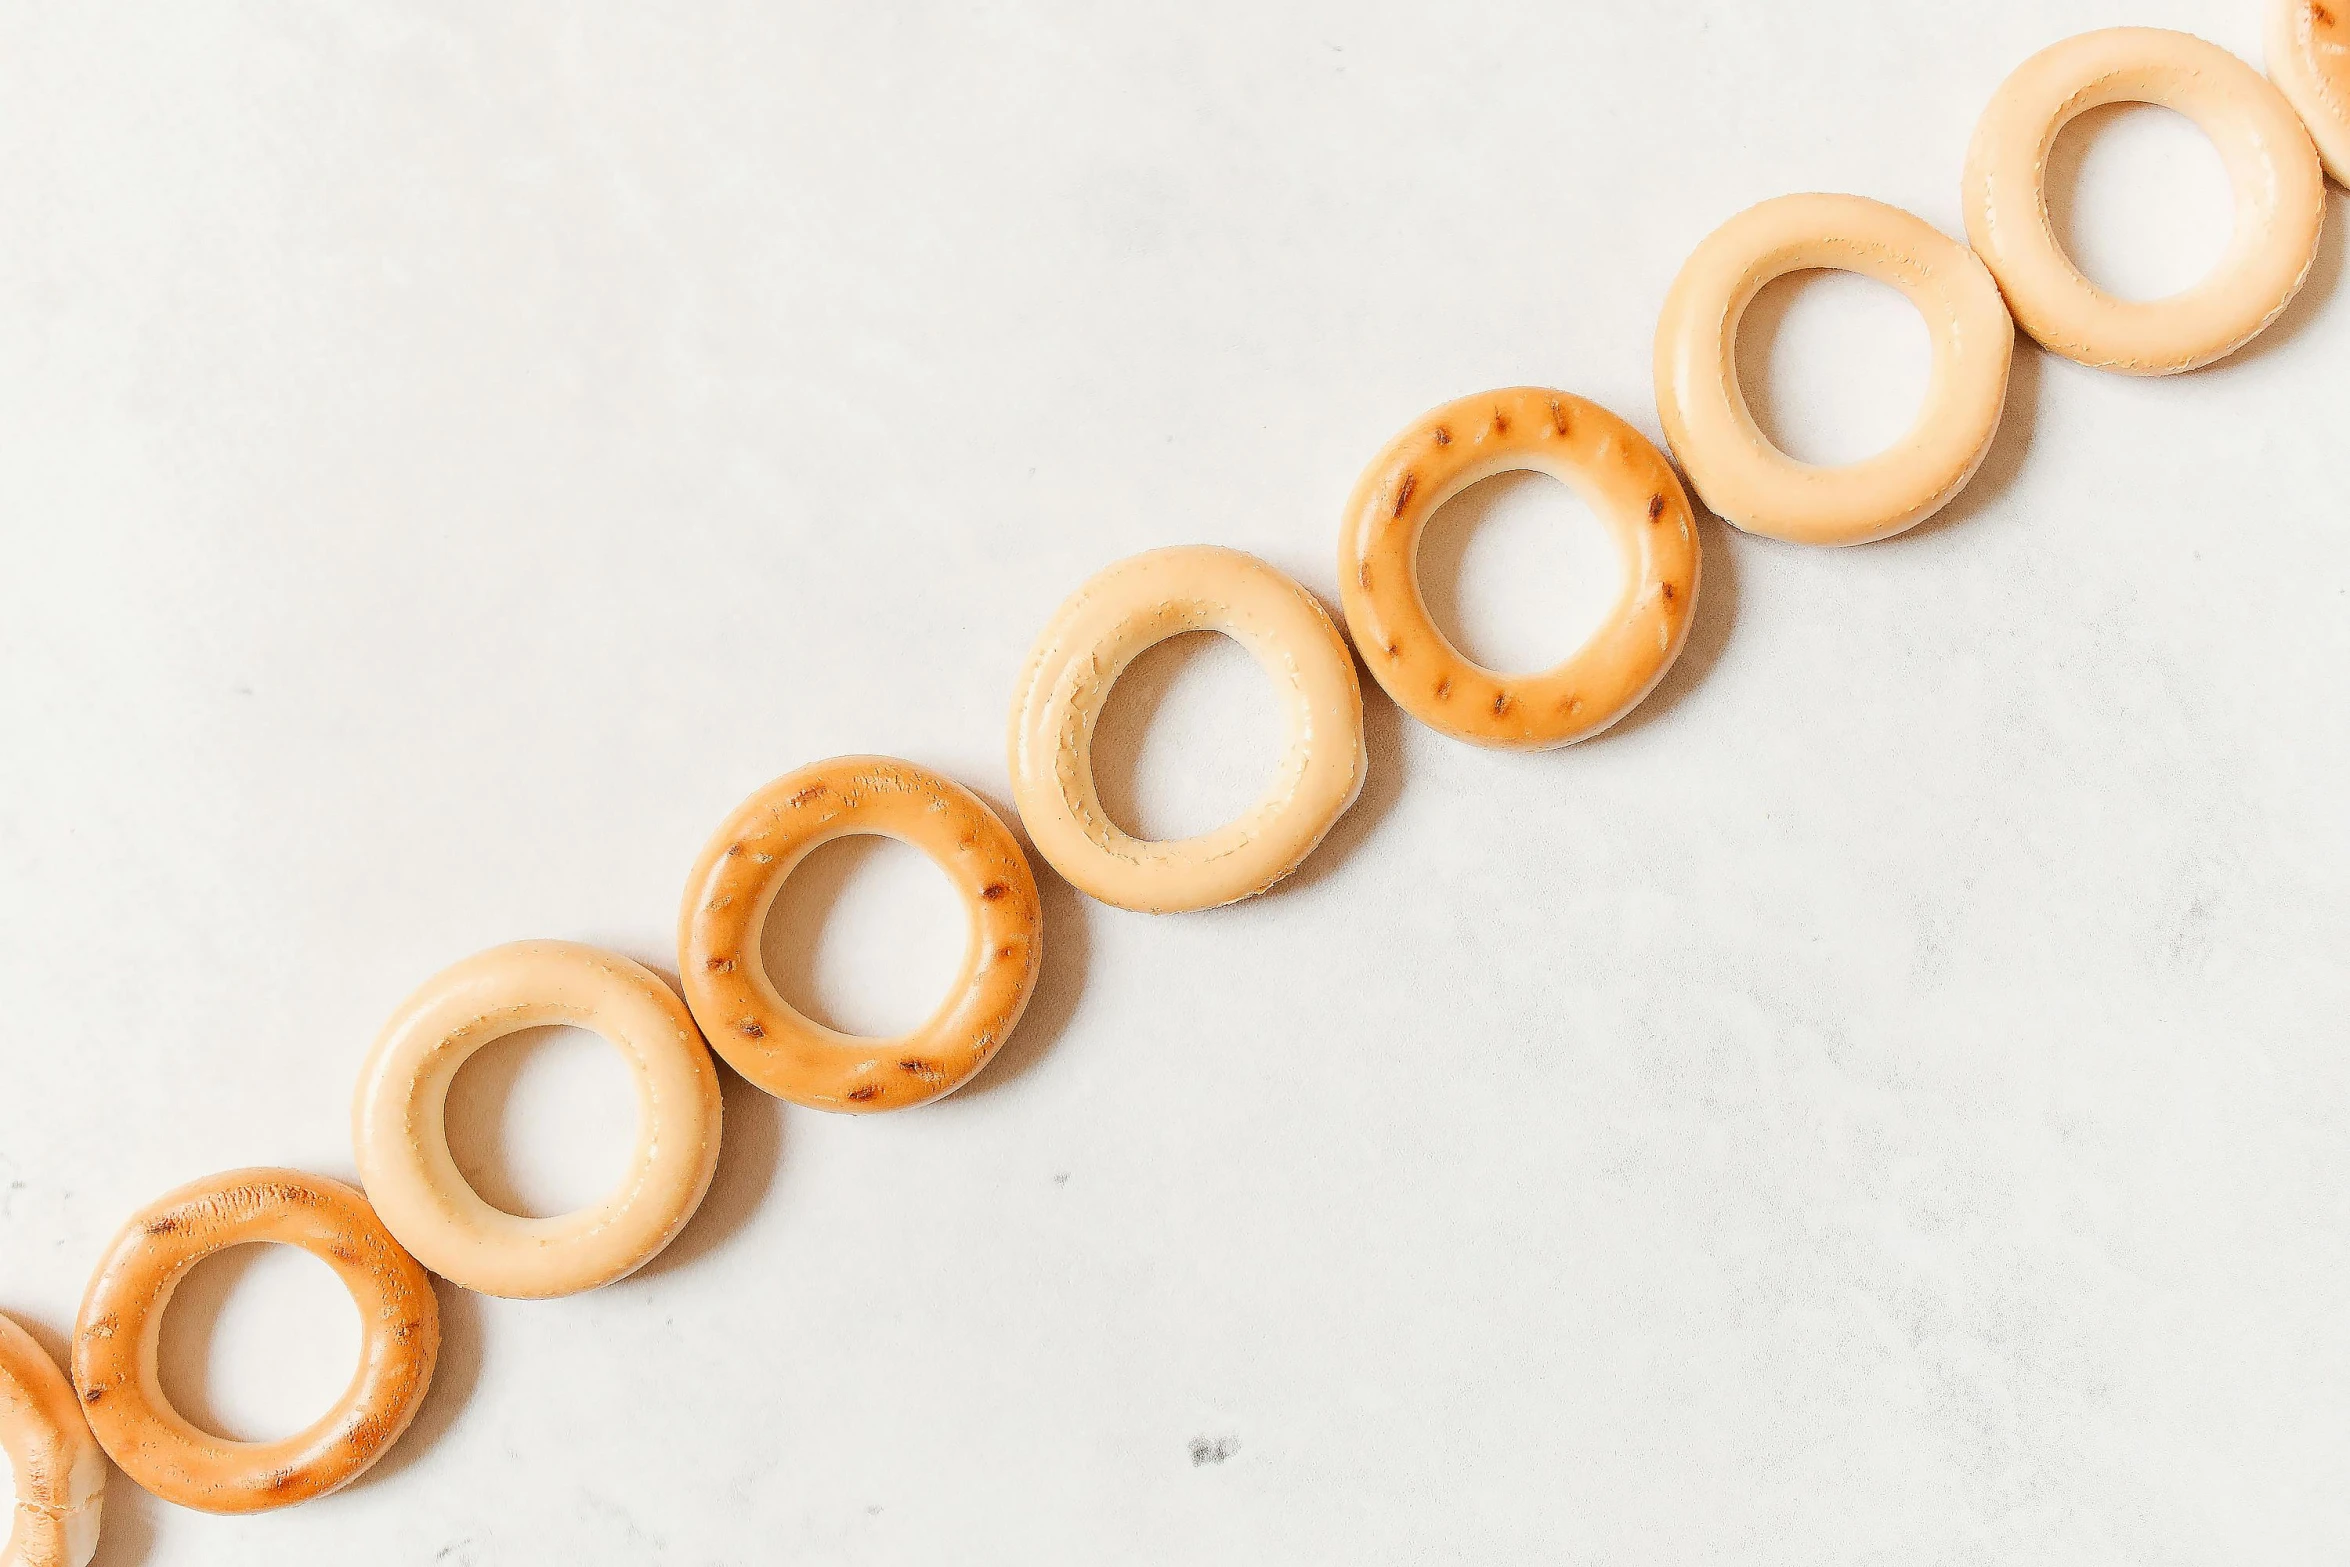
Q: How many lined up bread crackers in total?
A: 9